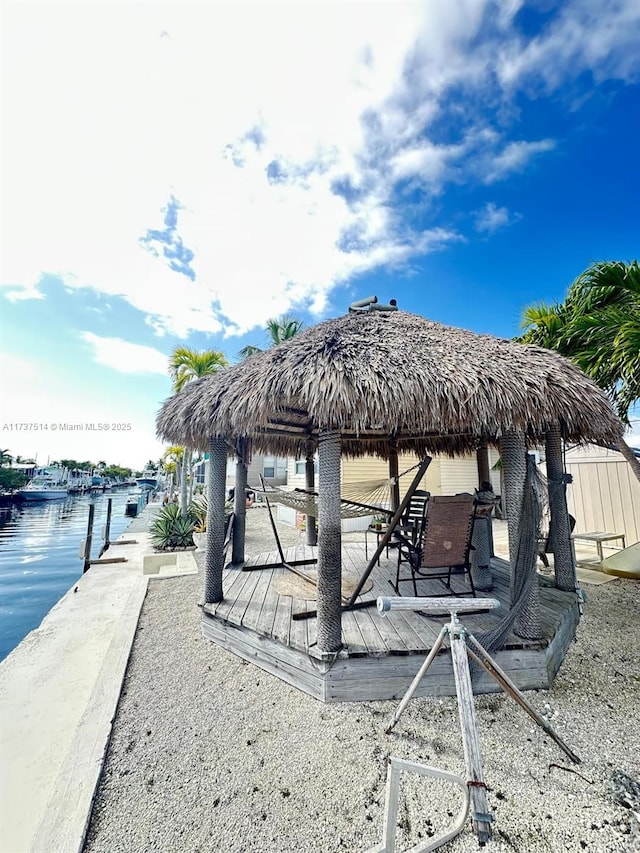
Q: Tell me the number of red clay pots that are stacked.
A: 0